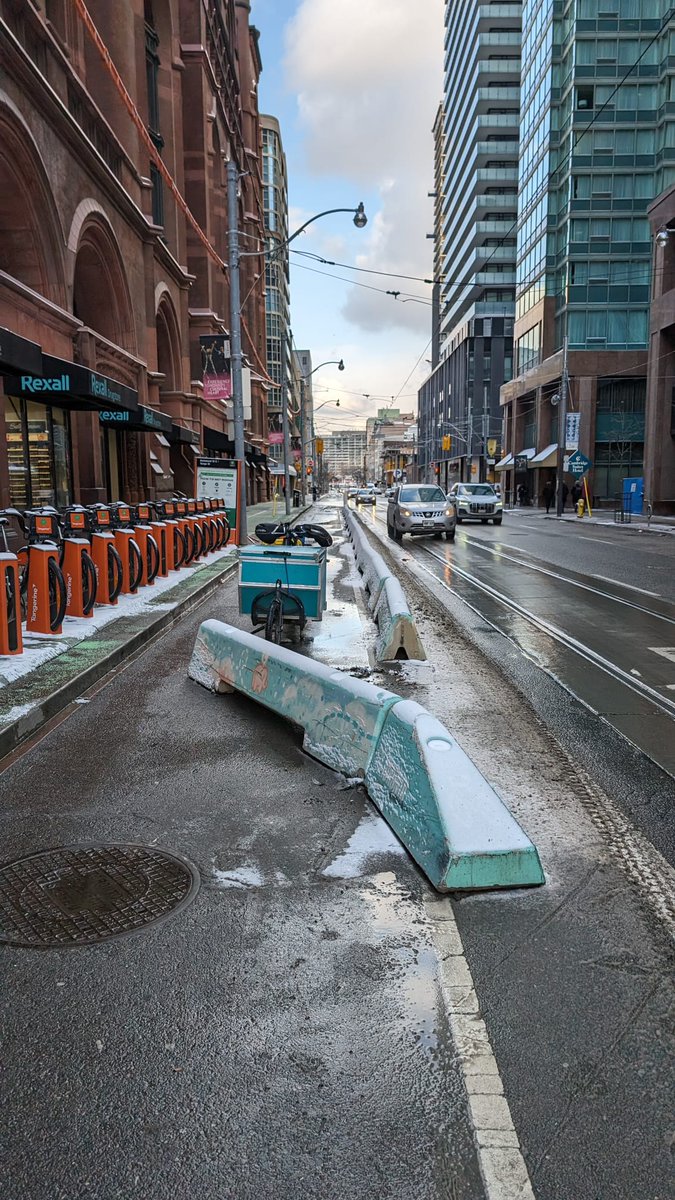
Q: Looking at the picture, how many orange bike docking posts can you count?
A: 14